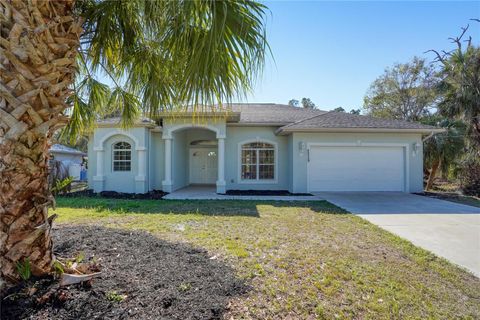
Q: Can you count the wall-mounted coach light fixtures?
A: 2